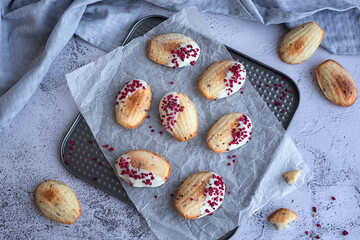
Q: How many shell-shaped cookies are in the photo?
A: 10